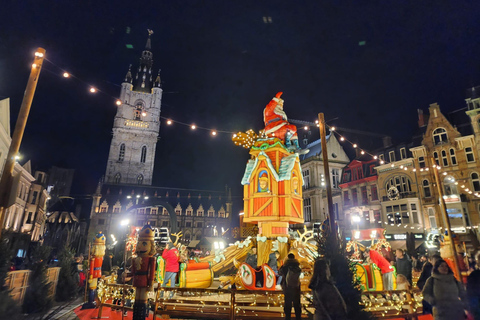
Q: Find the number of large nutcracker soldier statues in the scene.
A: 3